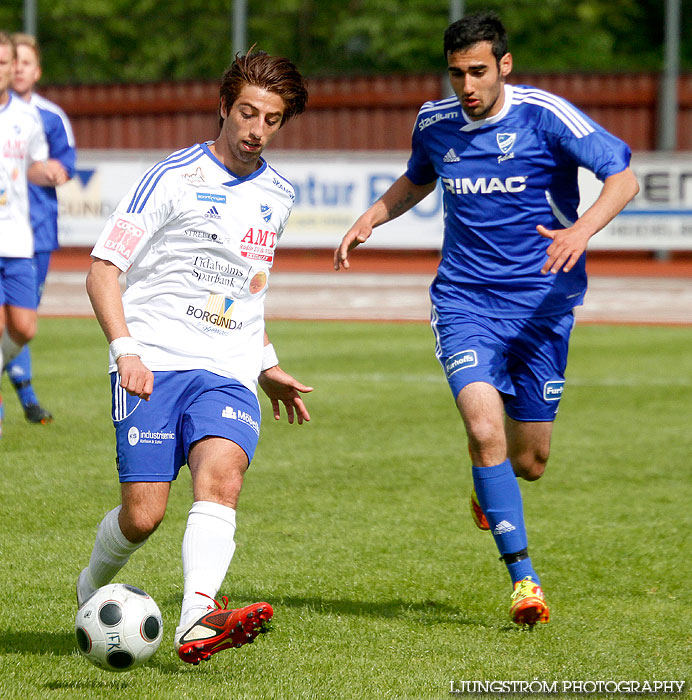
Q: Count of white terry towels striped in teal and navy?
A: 0